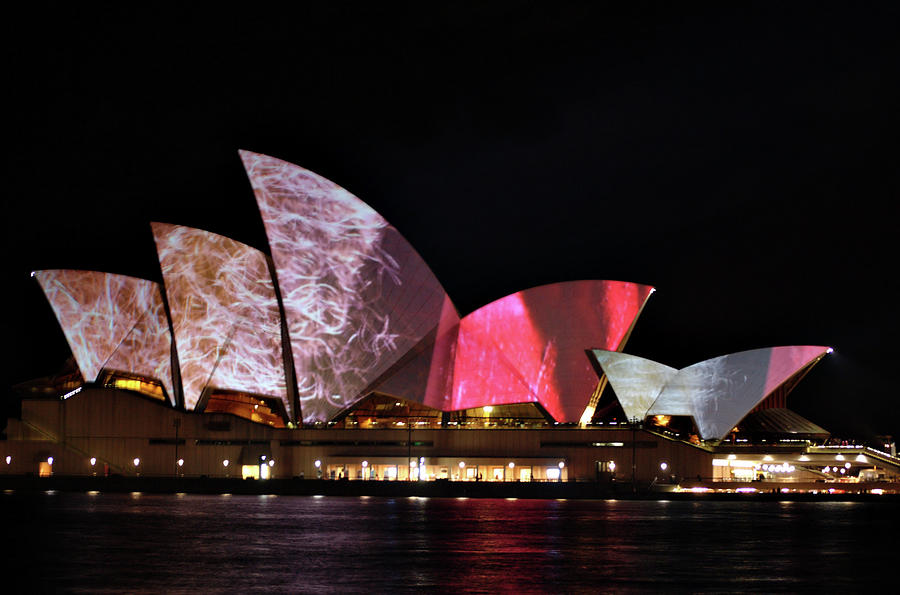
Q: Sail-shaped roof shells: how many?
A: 6